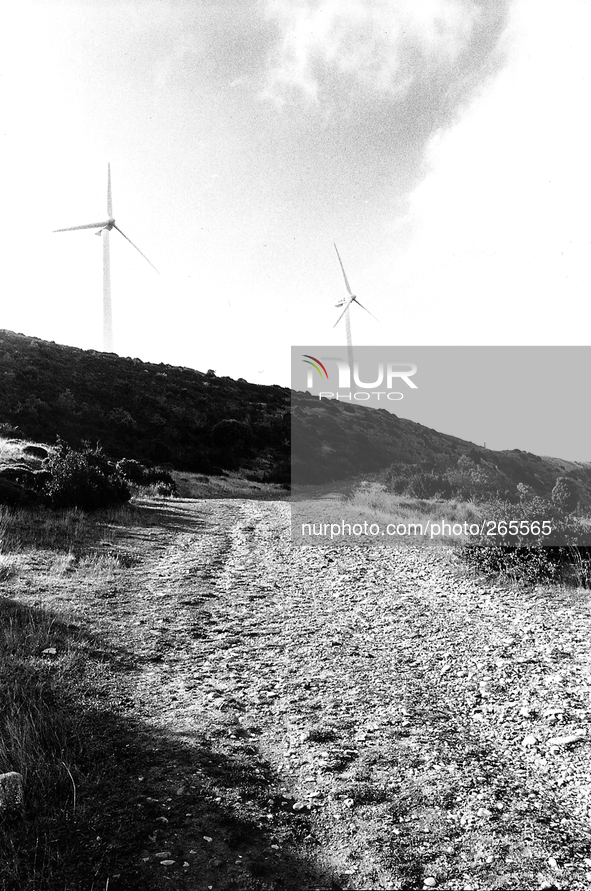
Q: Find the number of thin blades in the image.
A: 6